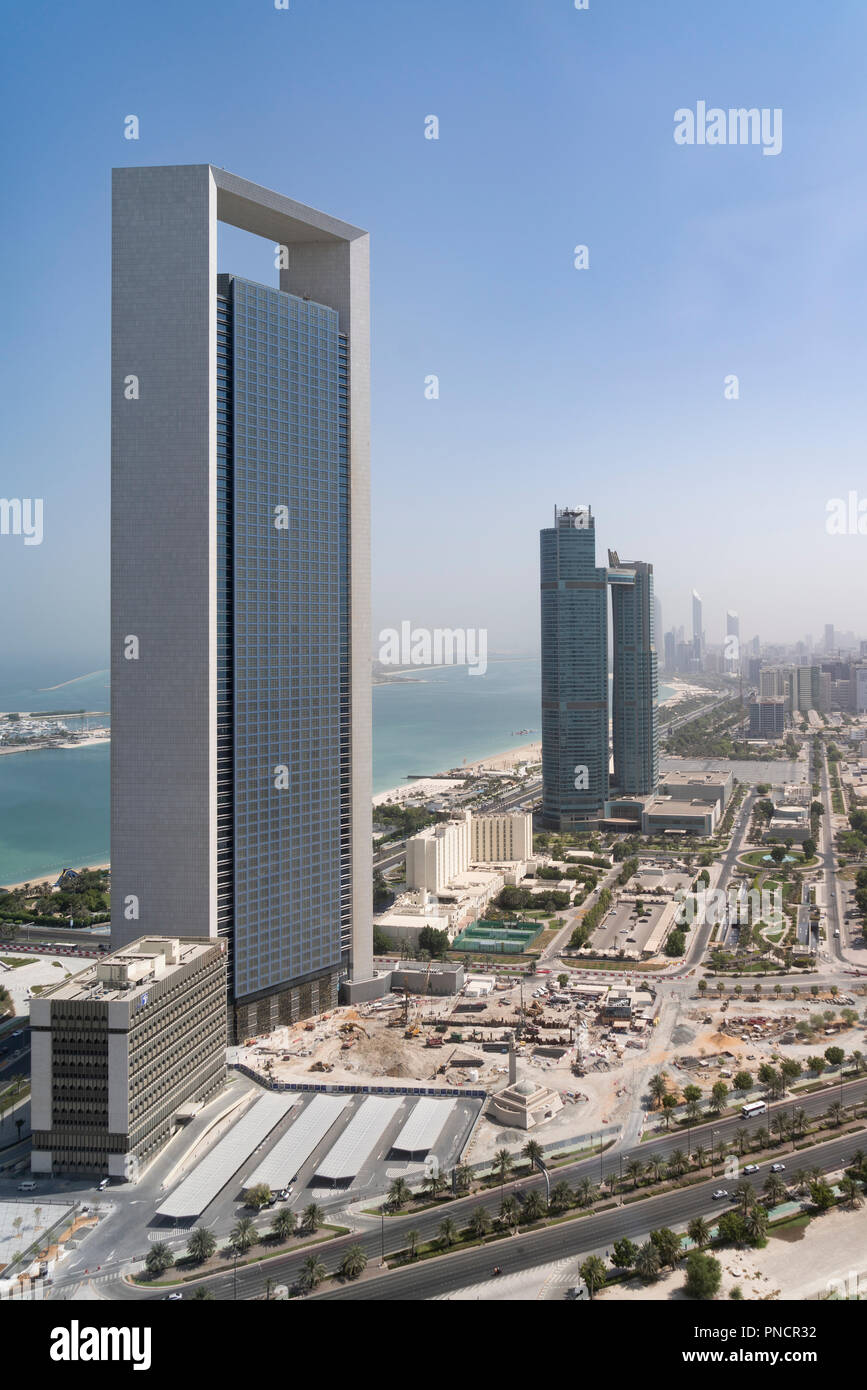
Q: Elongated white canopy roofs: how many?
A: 4